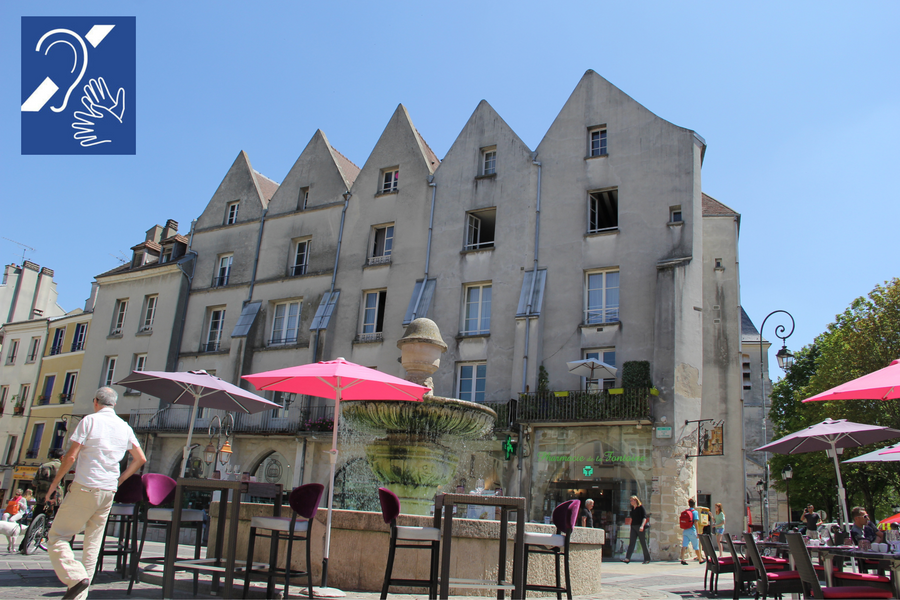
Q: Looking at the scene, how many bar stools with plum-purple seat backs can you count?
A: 5